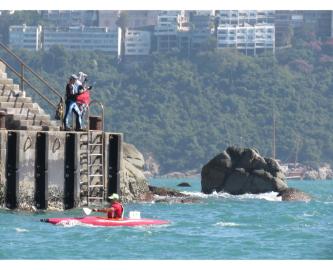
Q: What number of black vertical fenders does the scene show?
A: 4